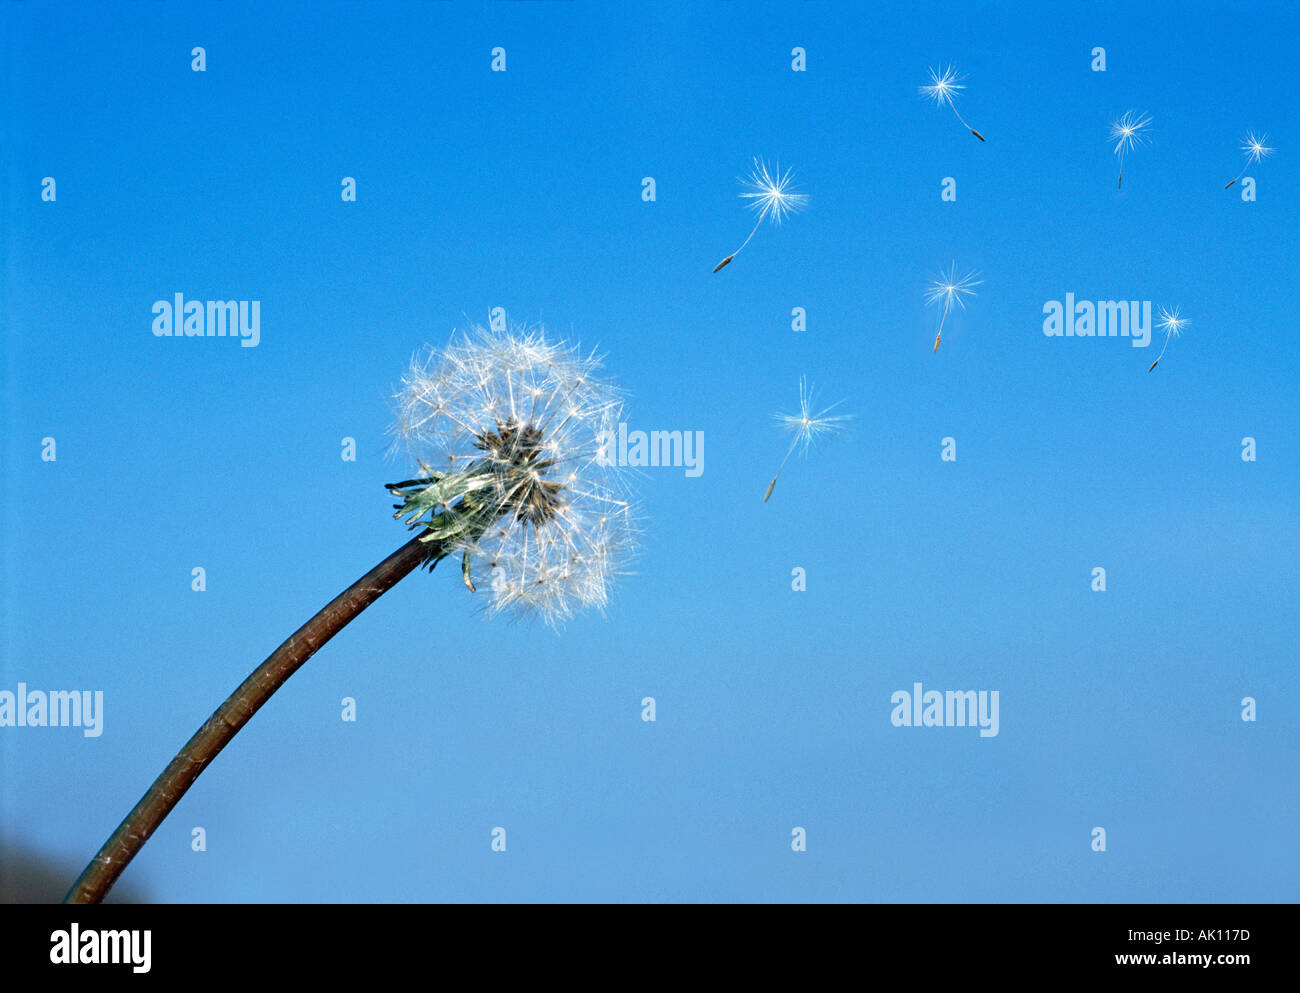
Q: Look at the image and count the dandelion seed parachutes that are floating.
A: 7